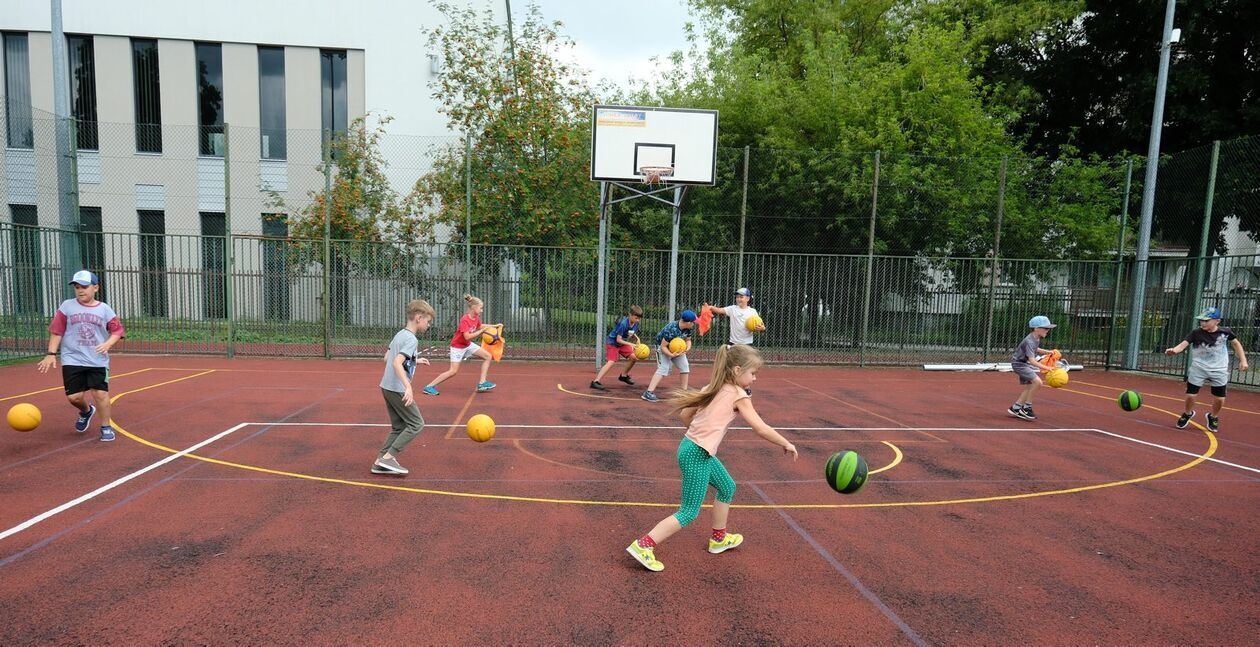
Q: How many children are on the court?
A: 9